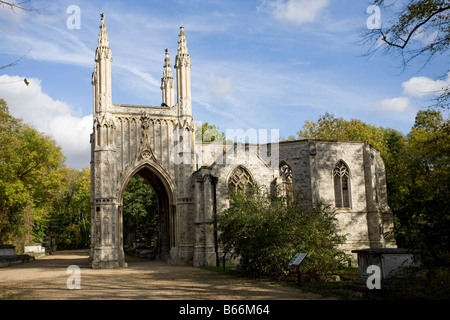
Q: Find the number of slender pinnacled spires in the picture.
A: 3